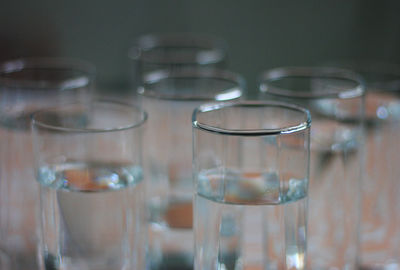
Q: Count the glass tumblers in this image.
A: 7